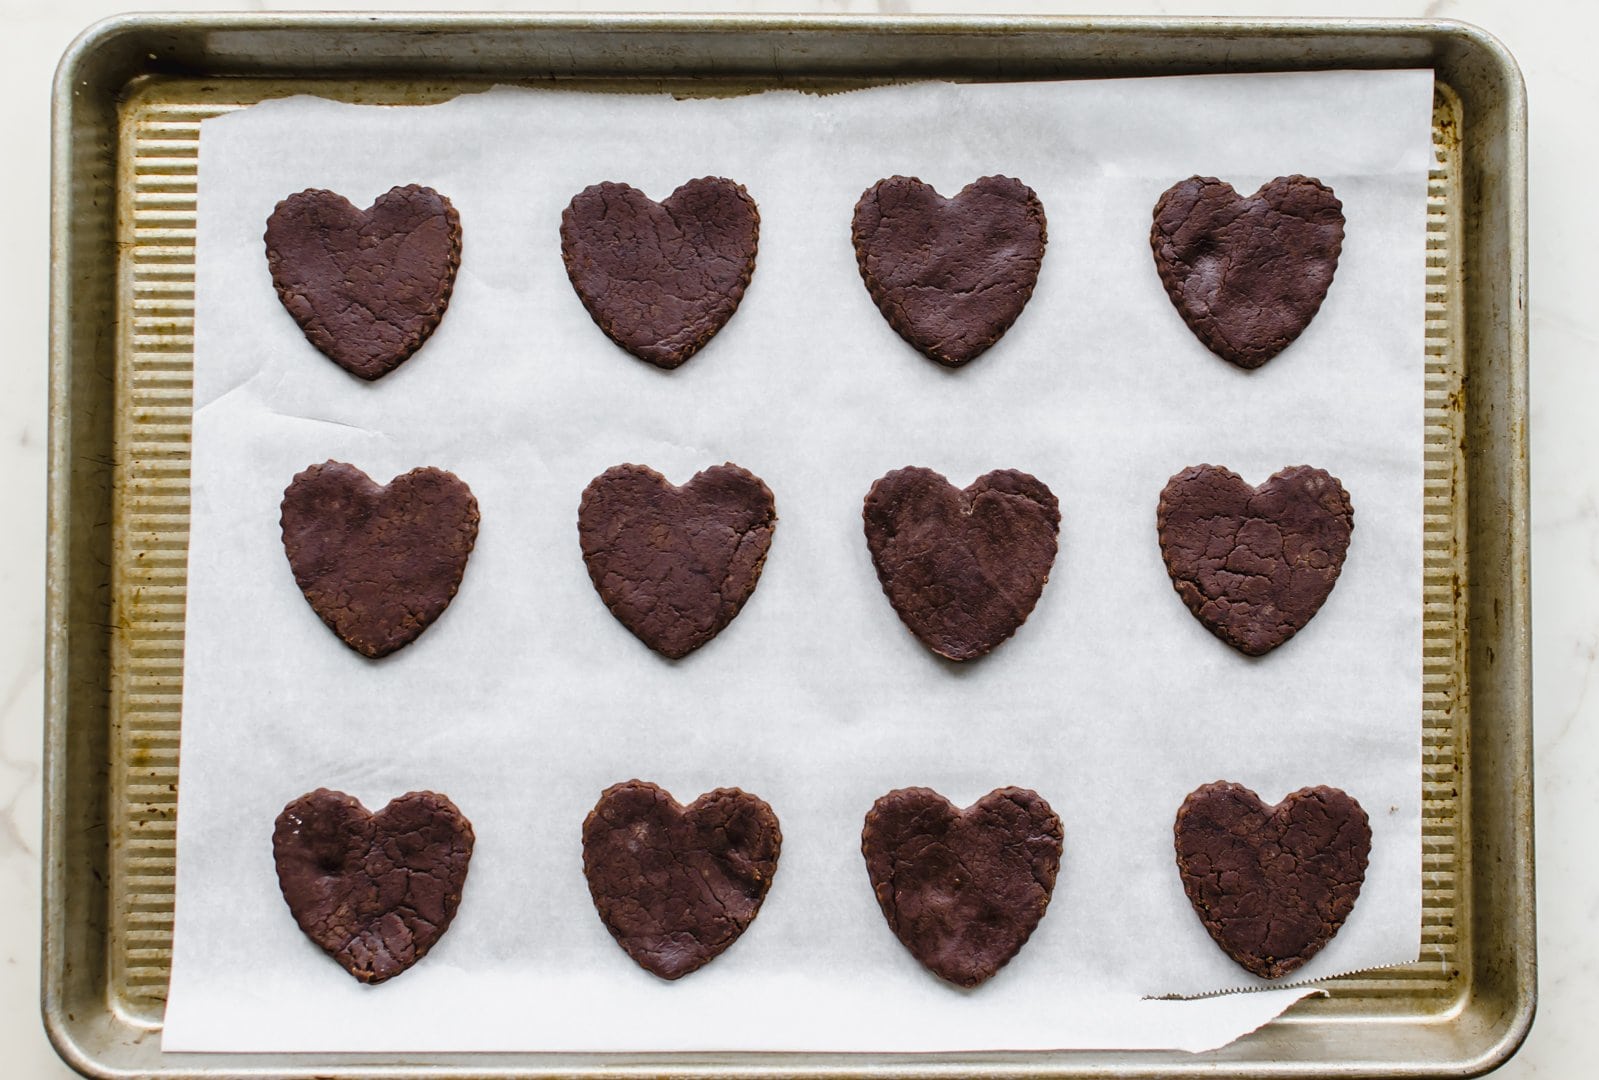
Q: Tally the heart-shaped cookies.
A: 12